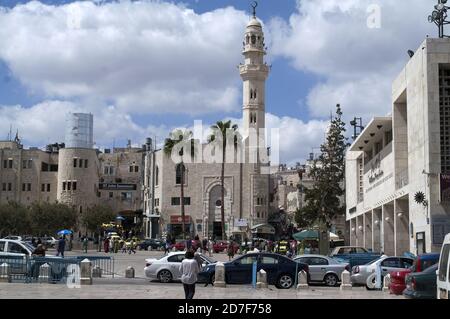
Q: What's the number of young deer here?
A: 0